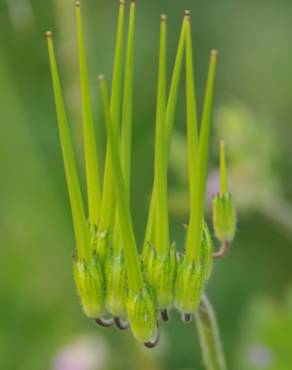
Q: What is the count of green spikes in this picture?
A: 10